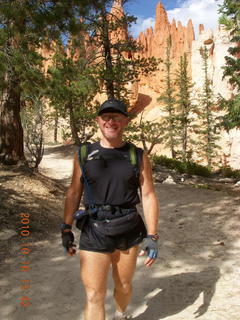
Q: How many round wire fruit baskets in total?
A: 0